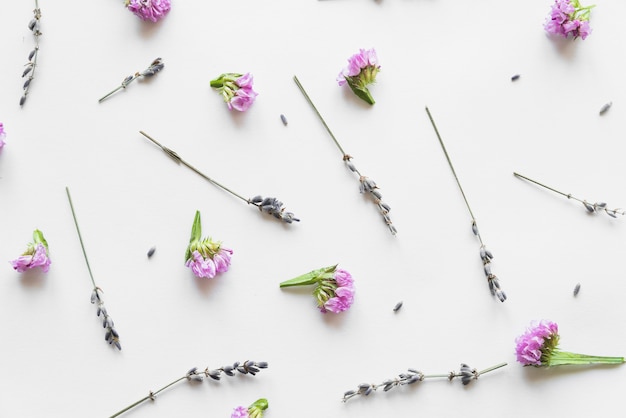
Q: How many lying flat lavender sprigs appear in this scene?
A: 9